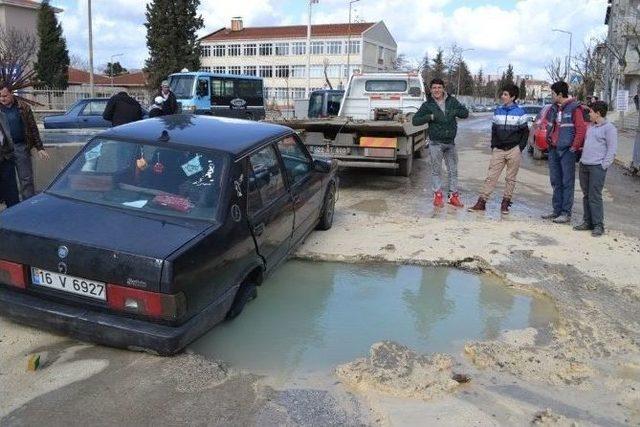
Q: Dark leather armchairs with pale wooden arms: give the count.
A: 0